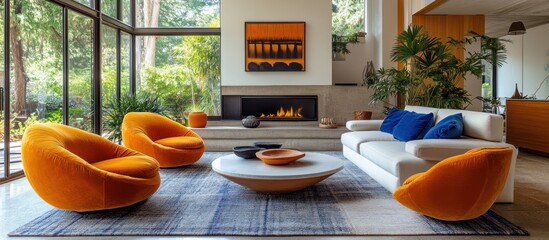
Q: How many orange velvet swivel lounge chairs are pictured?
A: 3